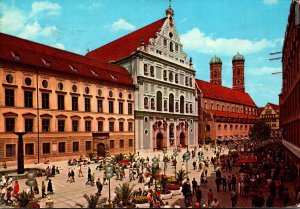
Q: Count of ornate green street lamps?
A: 6